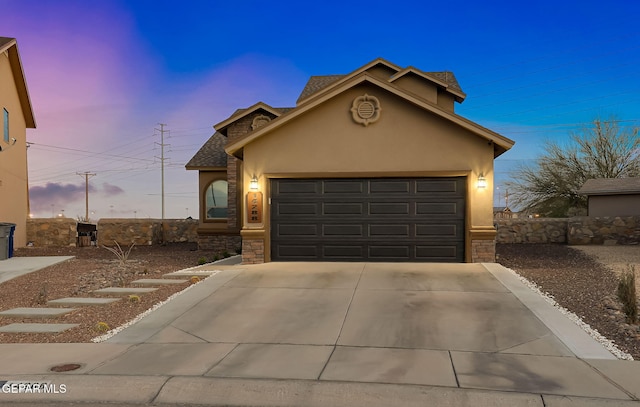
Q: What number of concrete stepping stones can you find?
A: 6